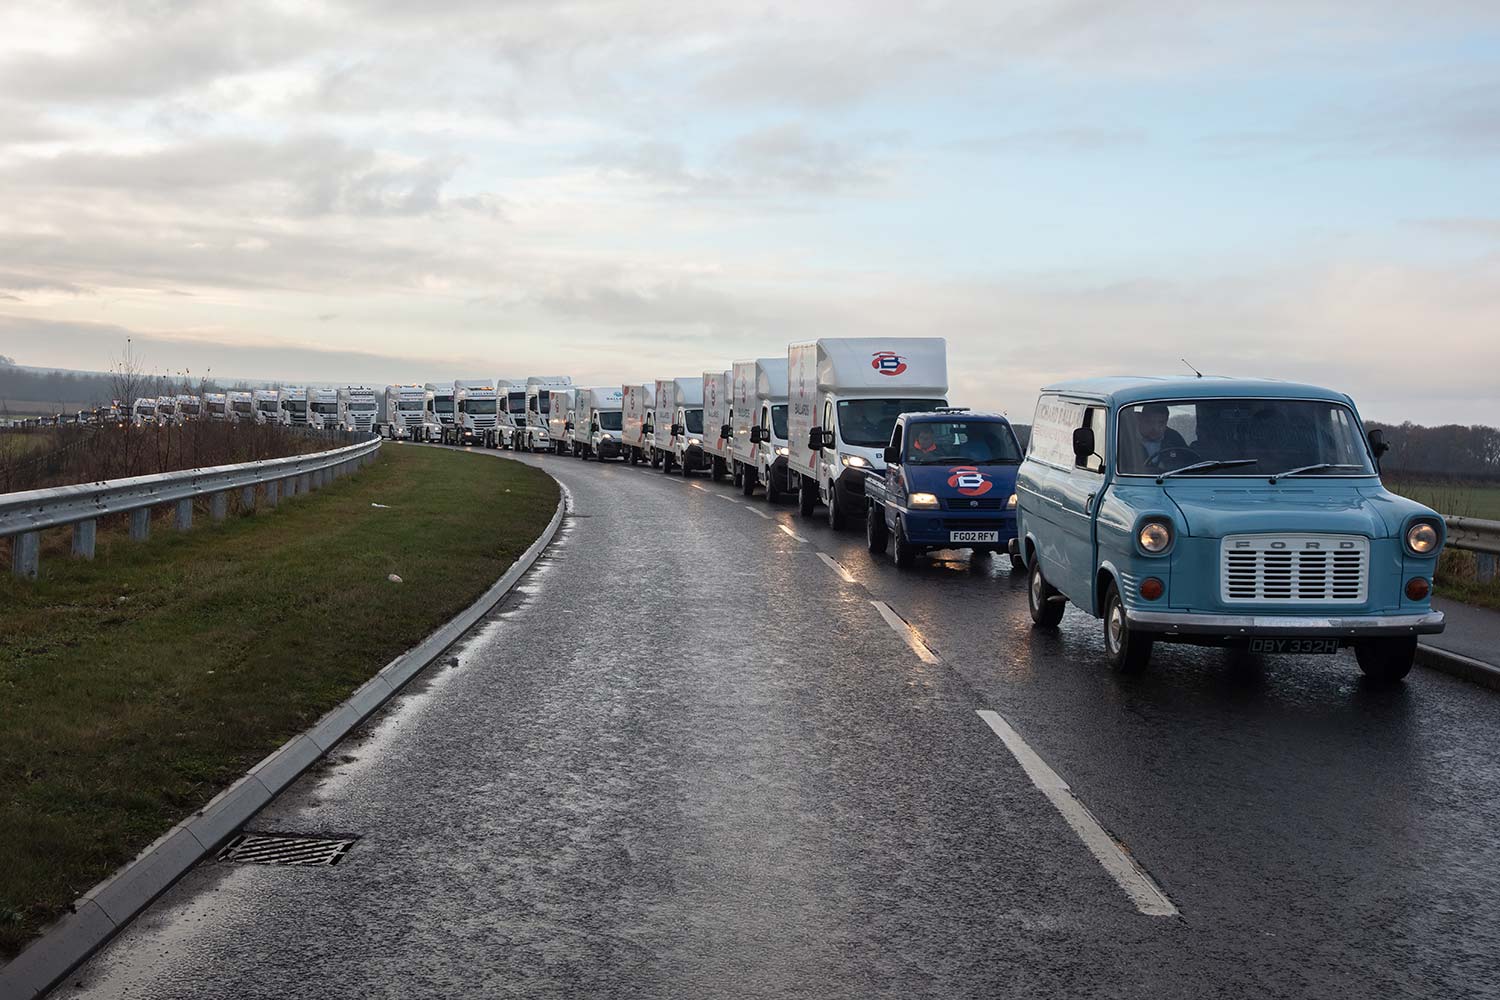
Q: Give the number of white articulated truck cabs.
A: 14